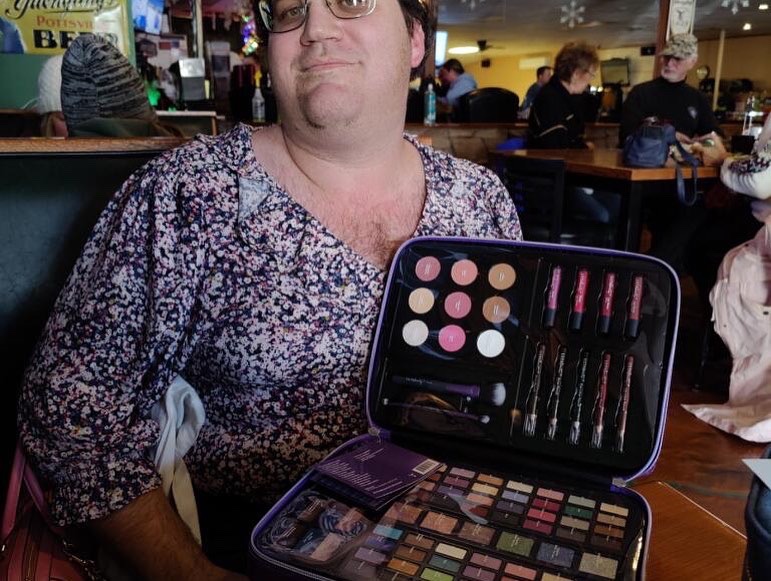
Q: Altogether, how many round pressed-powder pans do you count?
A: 9